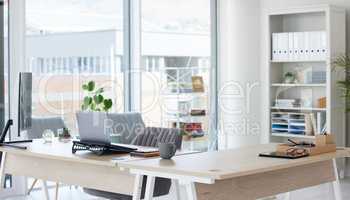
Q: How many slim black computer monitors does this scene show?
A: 1